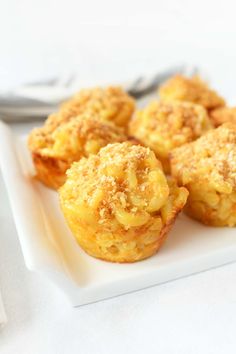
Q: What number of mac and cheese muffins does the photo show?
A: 7